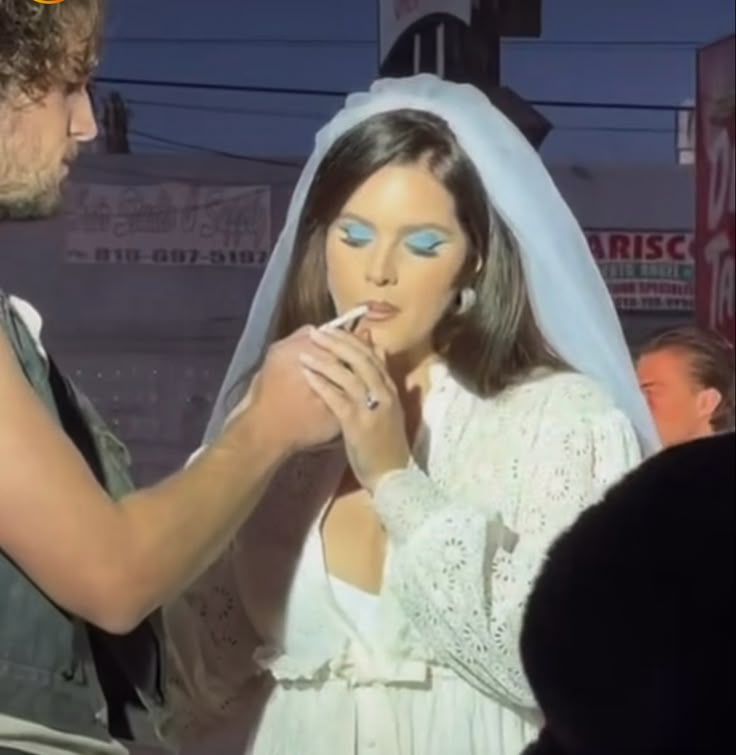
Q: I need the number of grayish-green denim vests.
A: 1